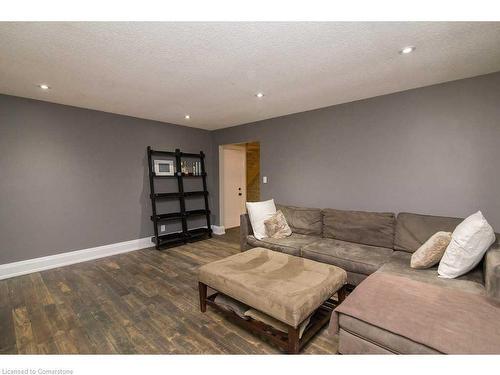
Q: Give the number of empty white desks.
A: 0